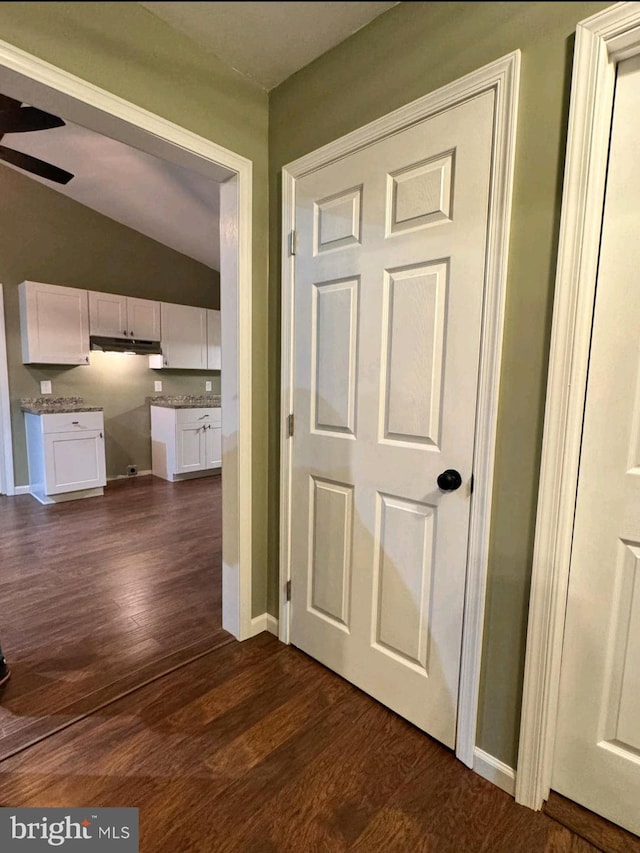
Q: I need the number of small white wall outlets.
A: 3